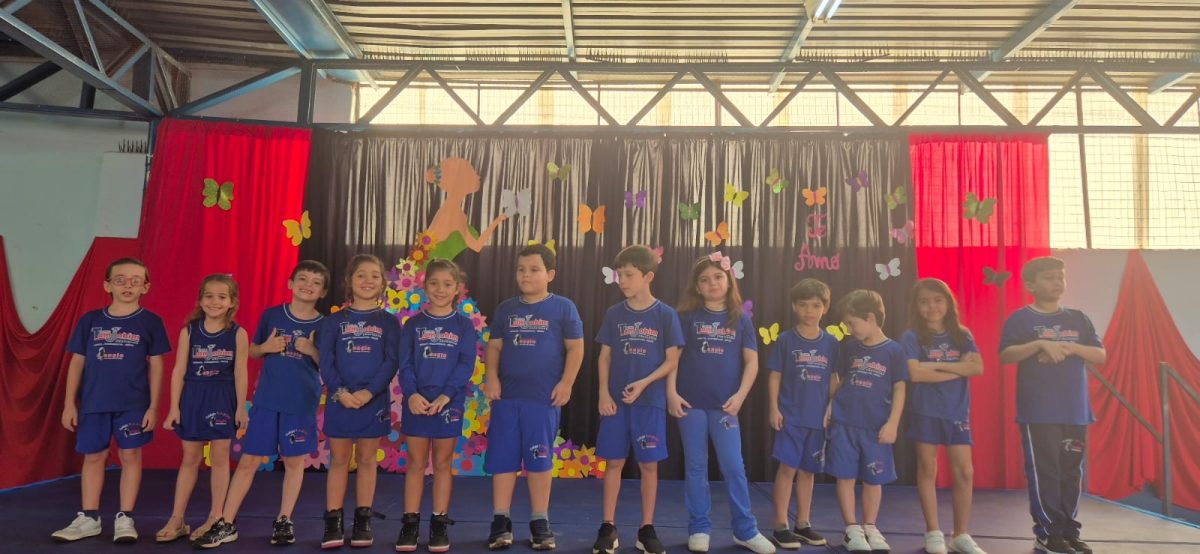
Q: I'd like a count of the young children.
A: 12